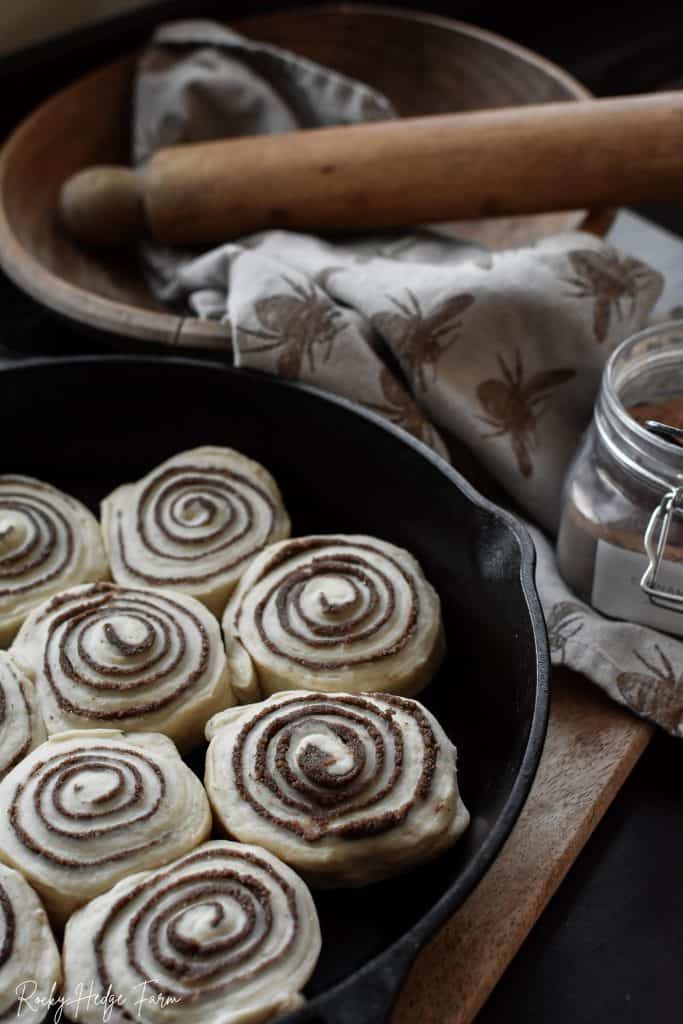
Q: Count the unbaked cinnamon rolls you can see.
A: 9